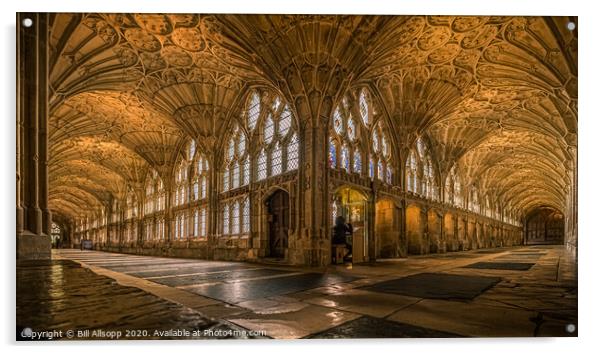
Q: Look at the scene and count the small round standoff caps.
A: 4